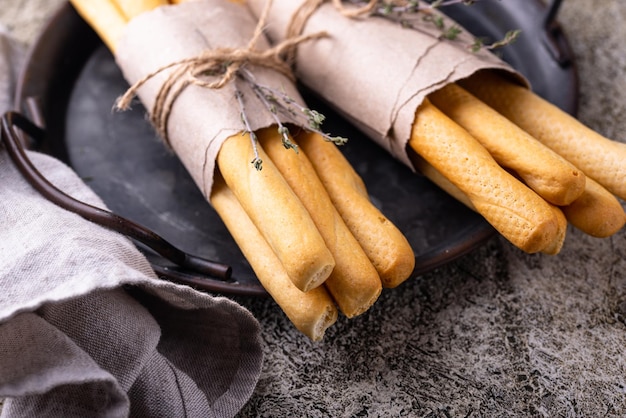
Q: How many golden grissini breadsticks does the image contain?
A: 9